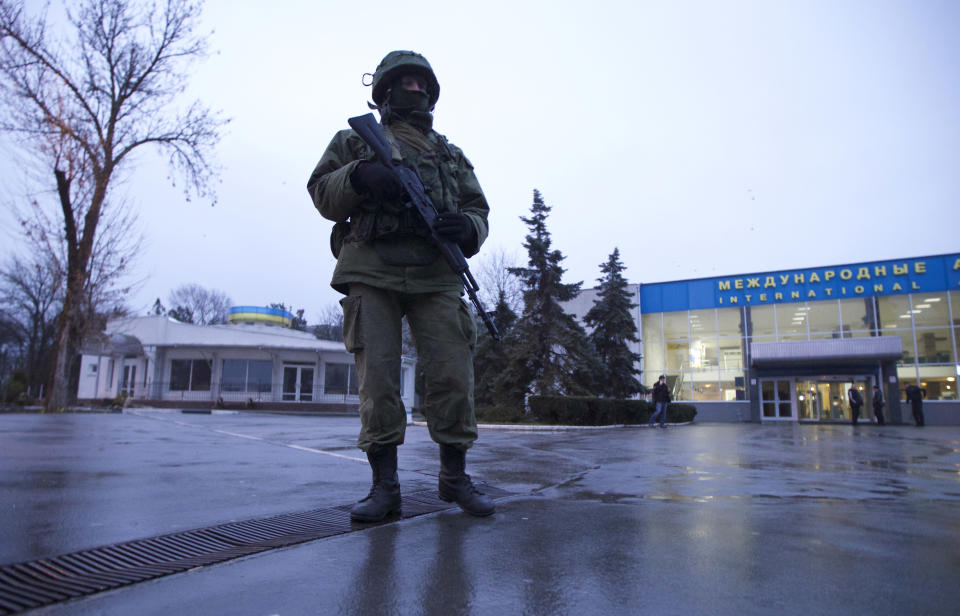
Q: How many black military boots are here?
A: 2